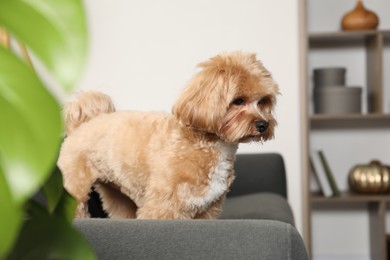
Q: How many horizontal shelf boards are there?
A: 3